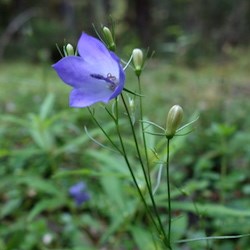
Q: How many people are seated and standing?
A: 0